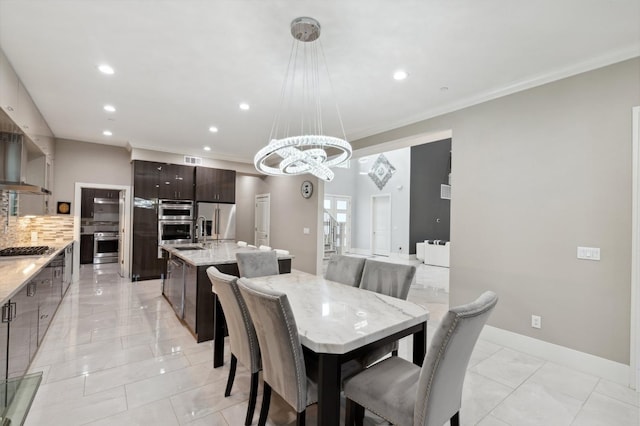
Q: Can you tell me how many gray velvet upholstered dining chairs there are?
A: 6